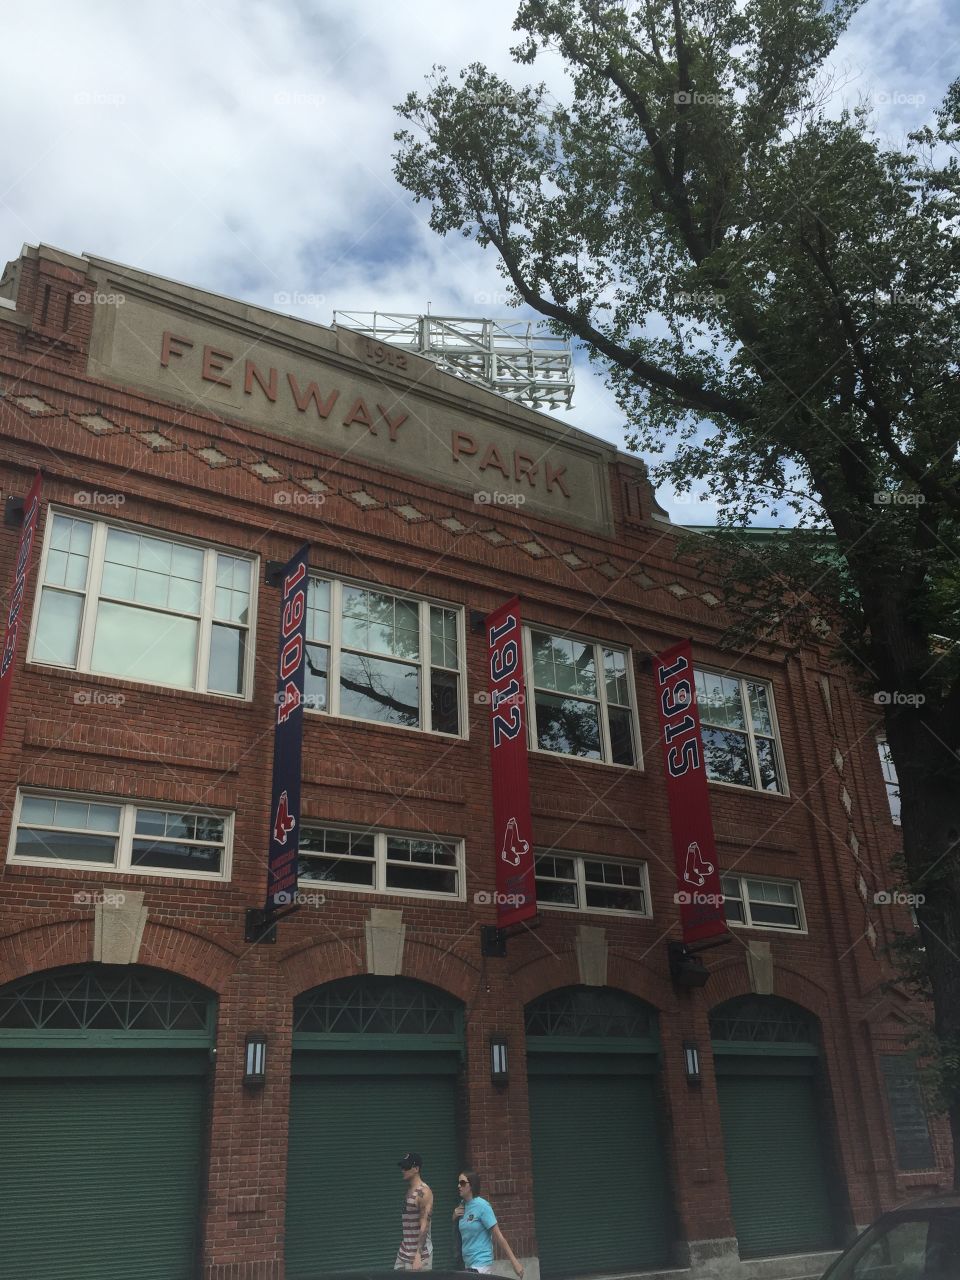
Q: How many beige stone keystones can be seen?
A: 4